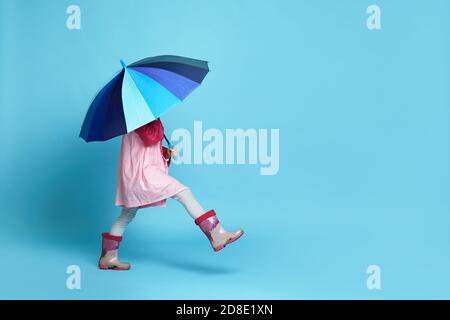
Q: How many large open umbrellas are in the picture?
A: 1